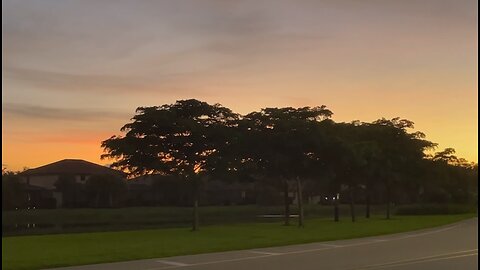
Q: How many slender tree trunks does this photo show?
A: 7